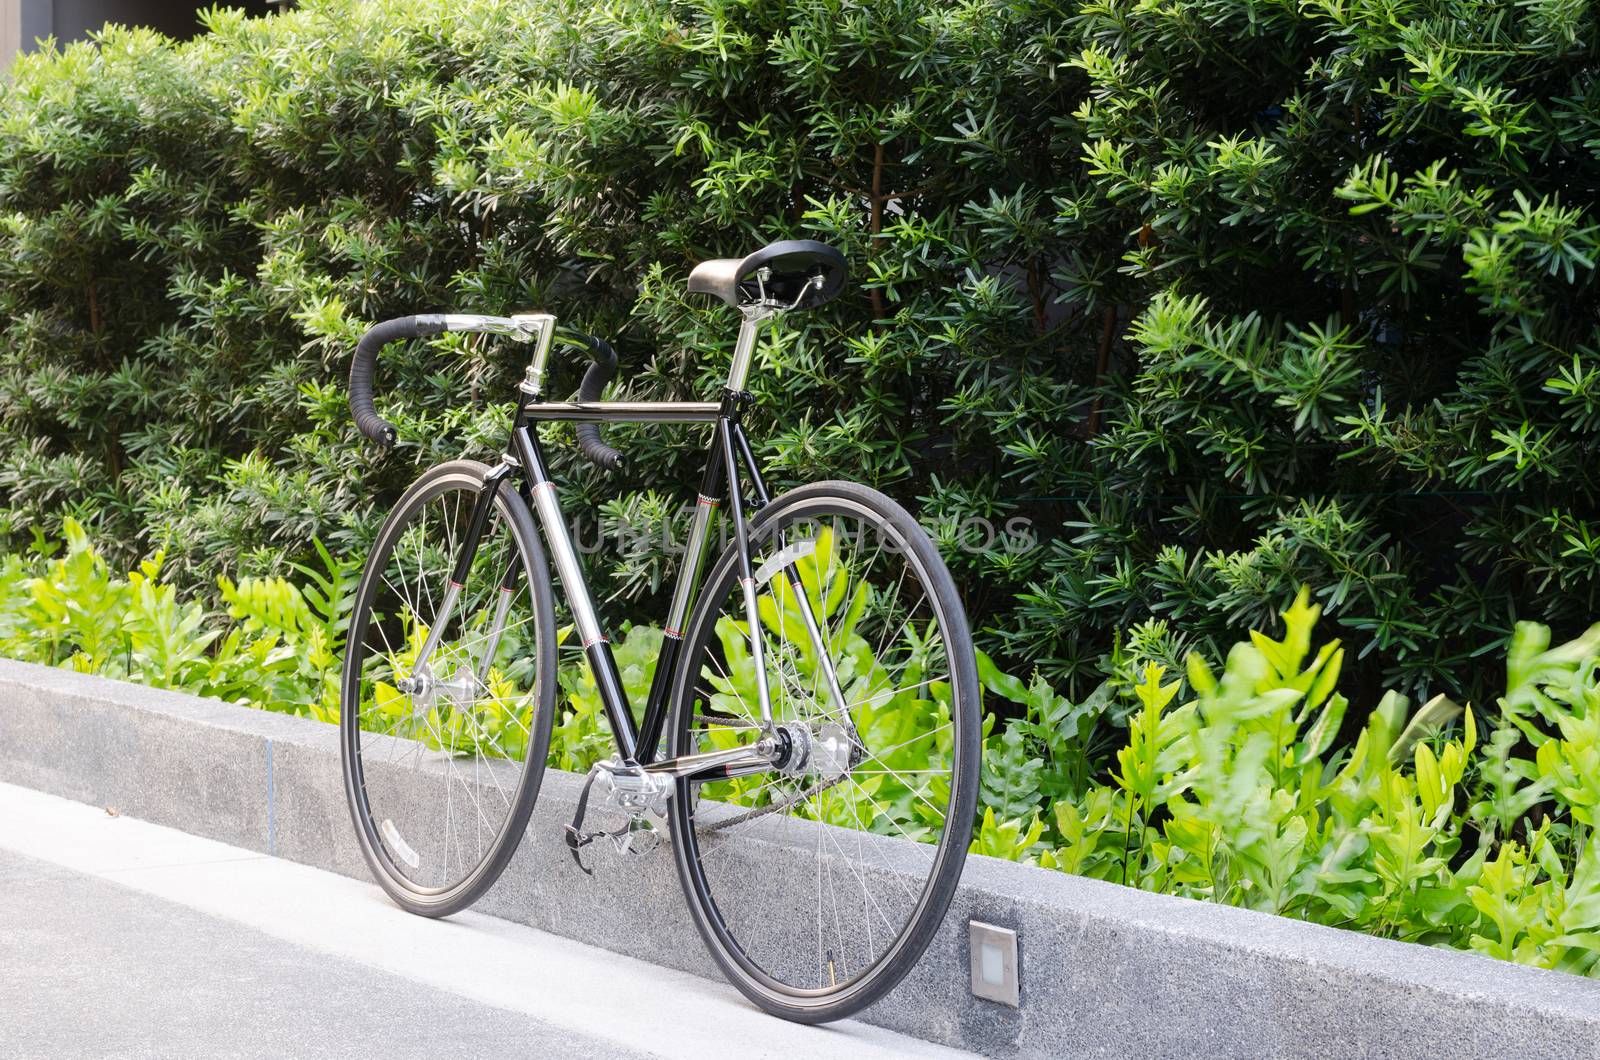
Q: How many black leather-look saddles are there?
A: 1